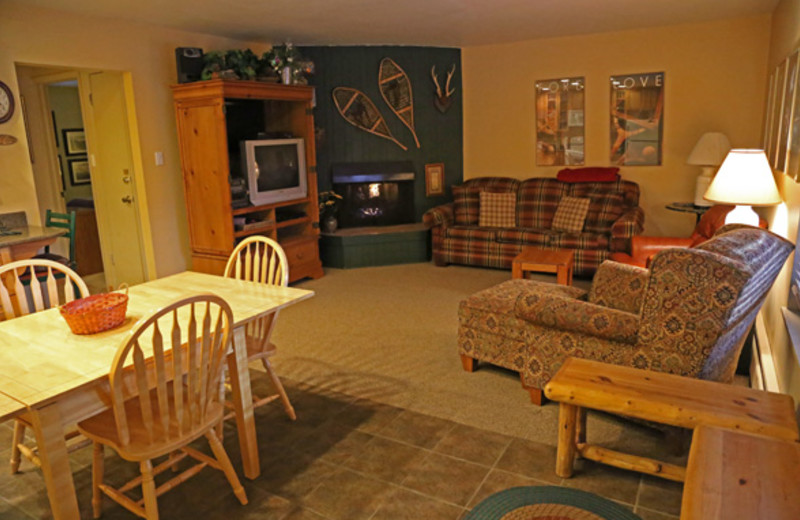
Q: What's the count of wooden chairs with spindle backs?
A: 3